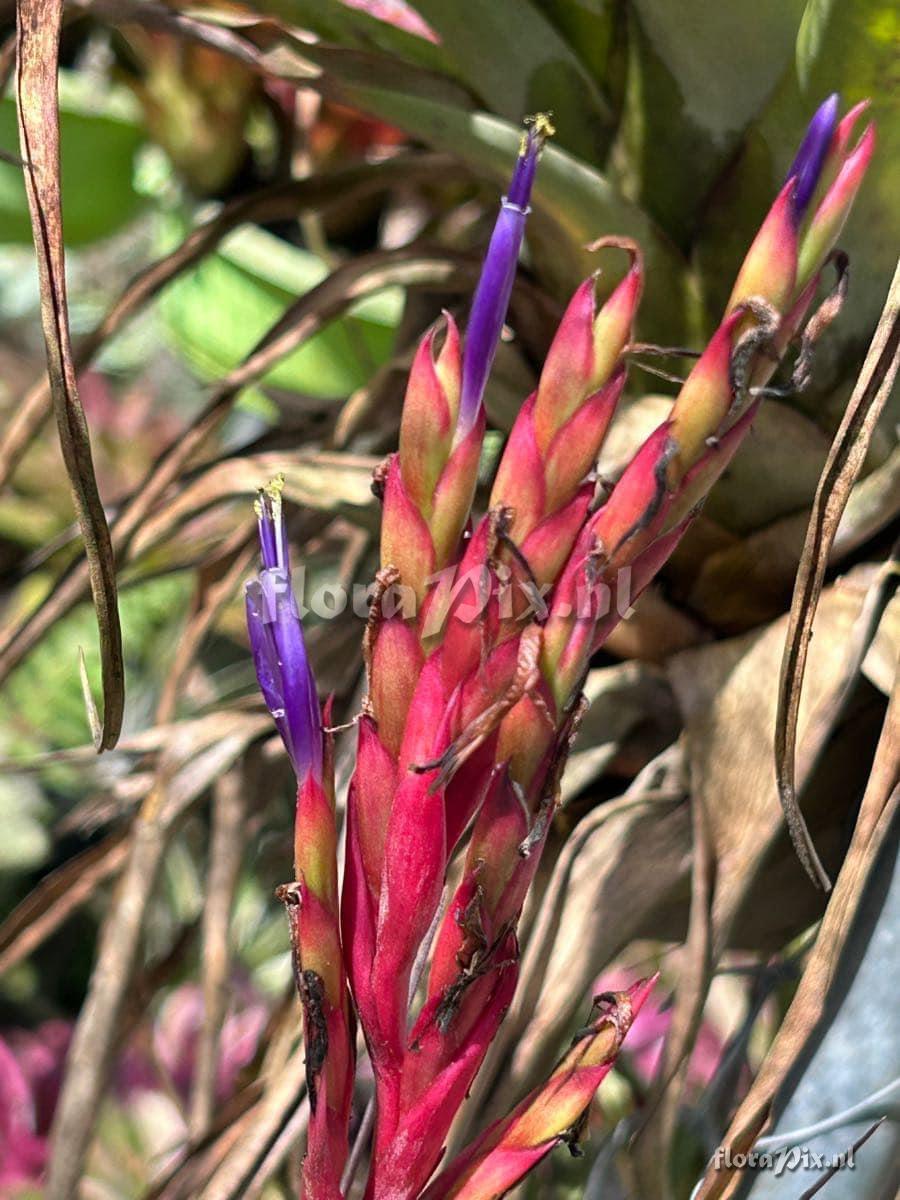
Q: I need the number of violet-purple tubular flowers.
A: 3